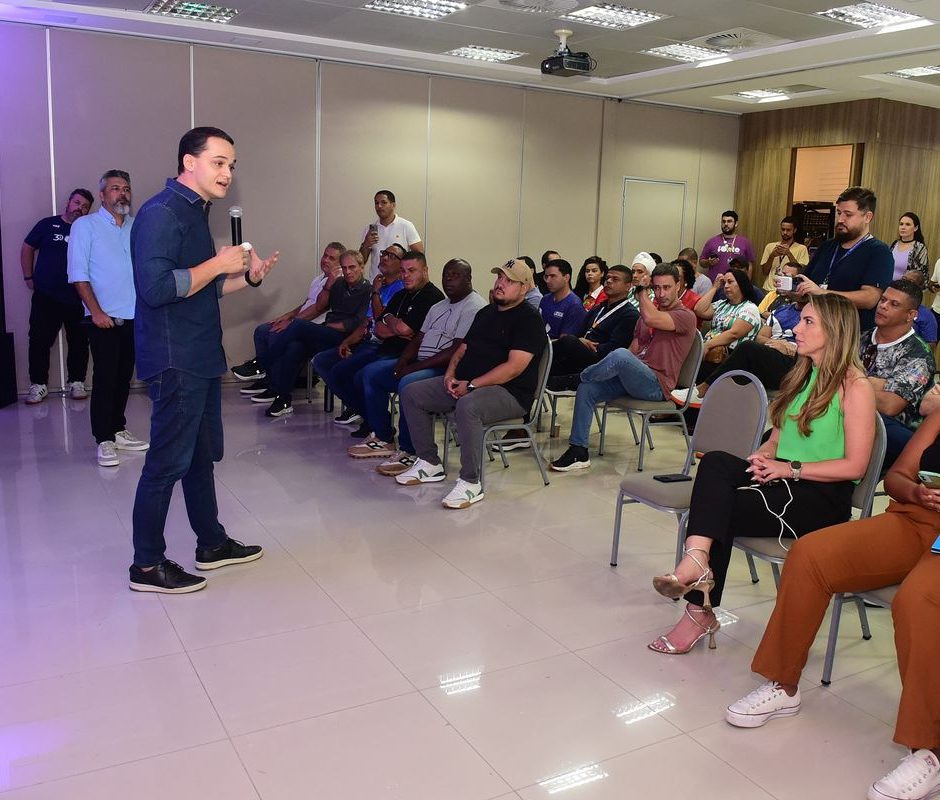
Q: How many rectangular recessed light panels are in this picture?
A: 8